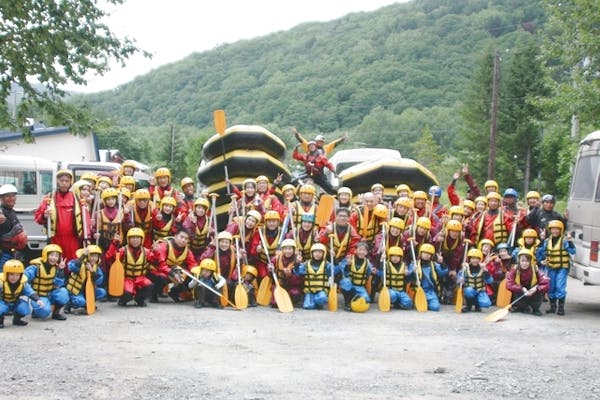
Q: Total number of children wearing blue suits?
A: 10